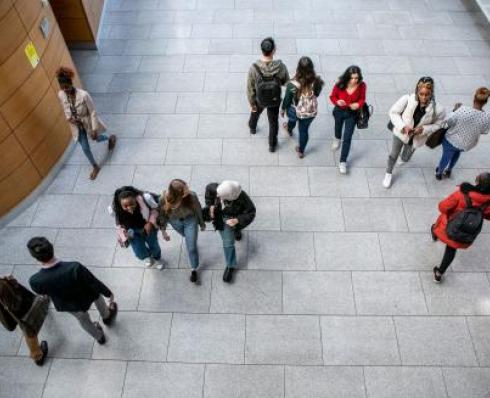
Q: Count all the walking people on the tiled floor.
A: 12